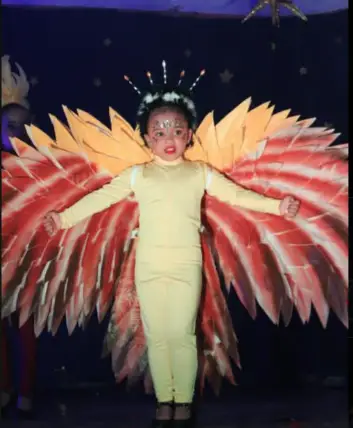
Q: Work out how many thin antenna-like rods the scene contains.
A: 5